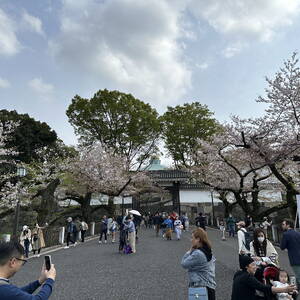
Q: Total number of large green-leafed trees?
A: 3